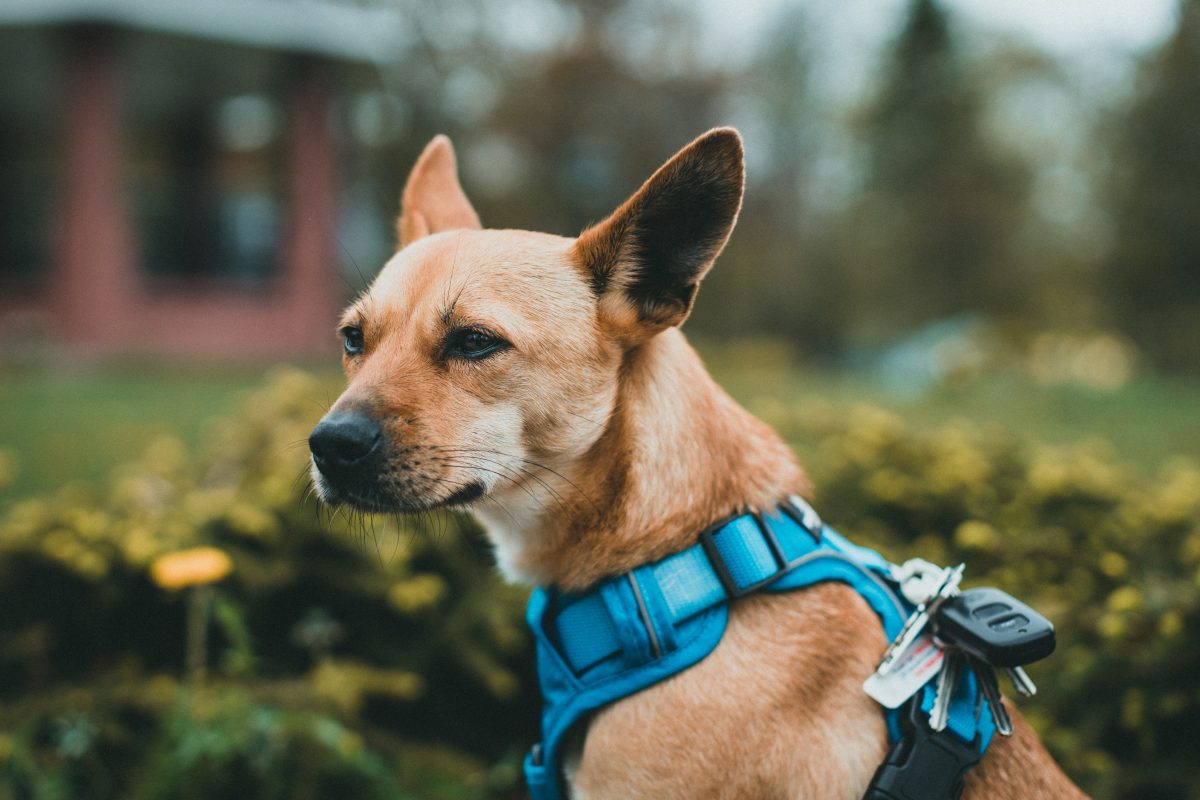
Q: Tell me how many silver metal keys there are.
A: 4